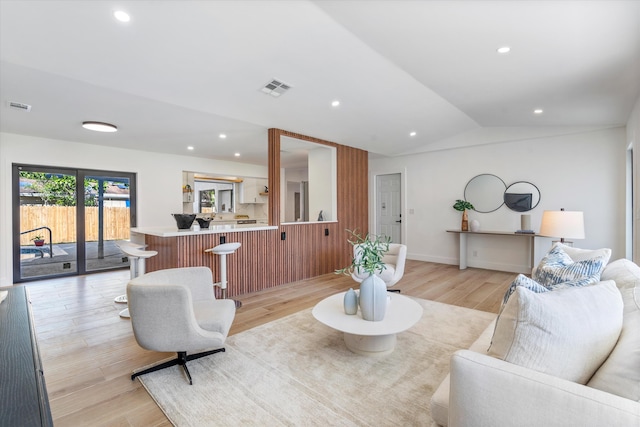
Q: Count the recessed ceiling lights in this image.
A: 8